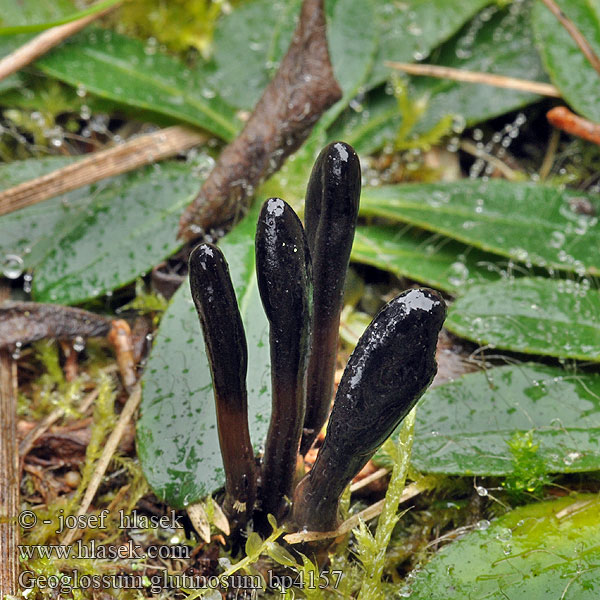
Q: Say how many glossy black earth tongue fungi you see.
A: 4